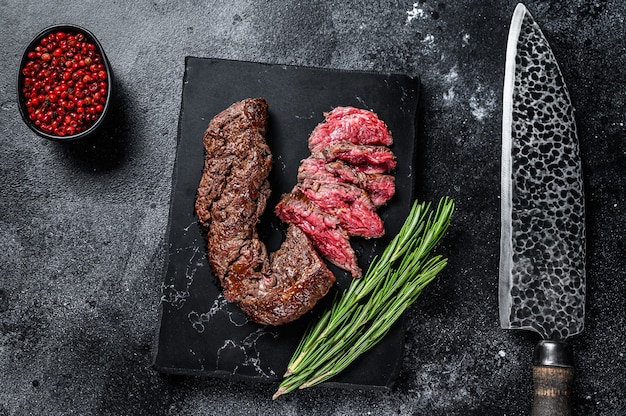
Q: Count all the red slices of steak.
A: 5